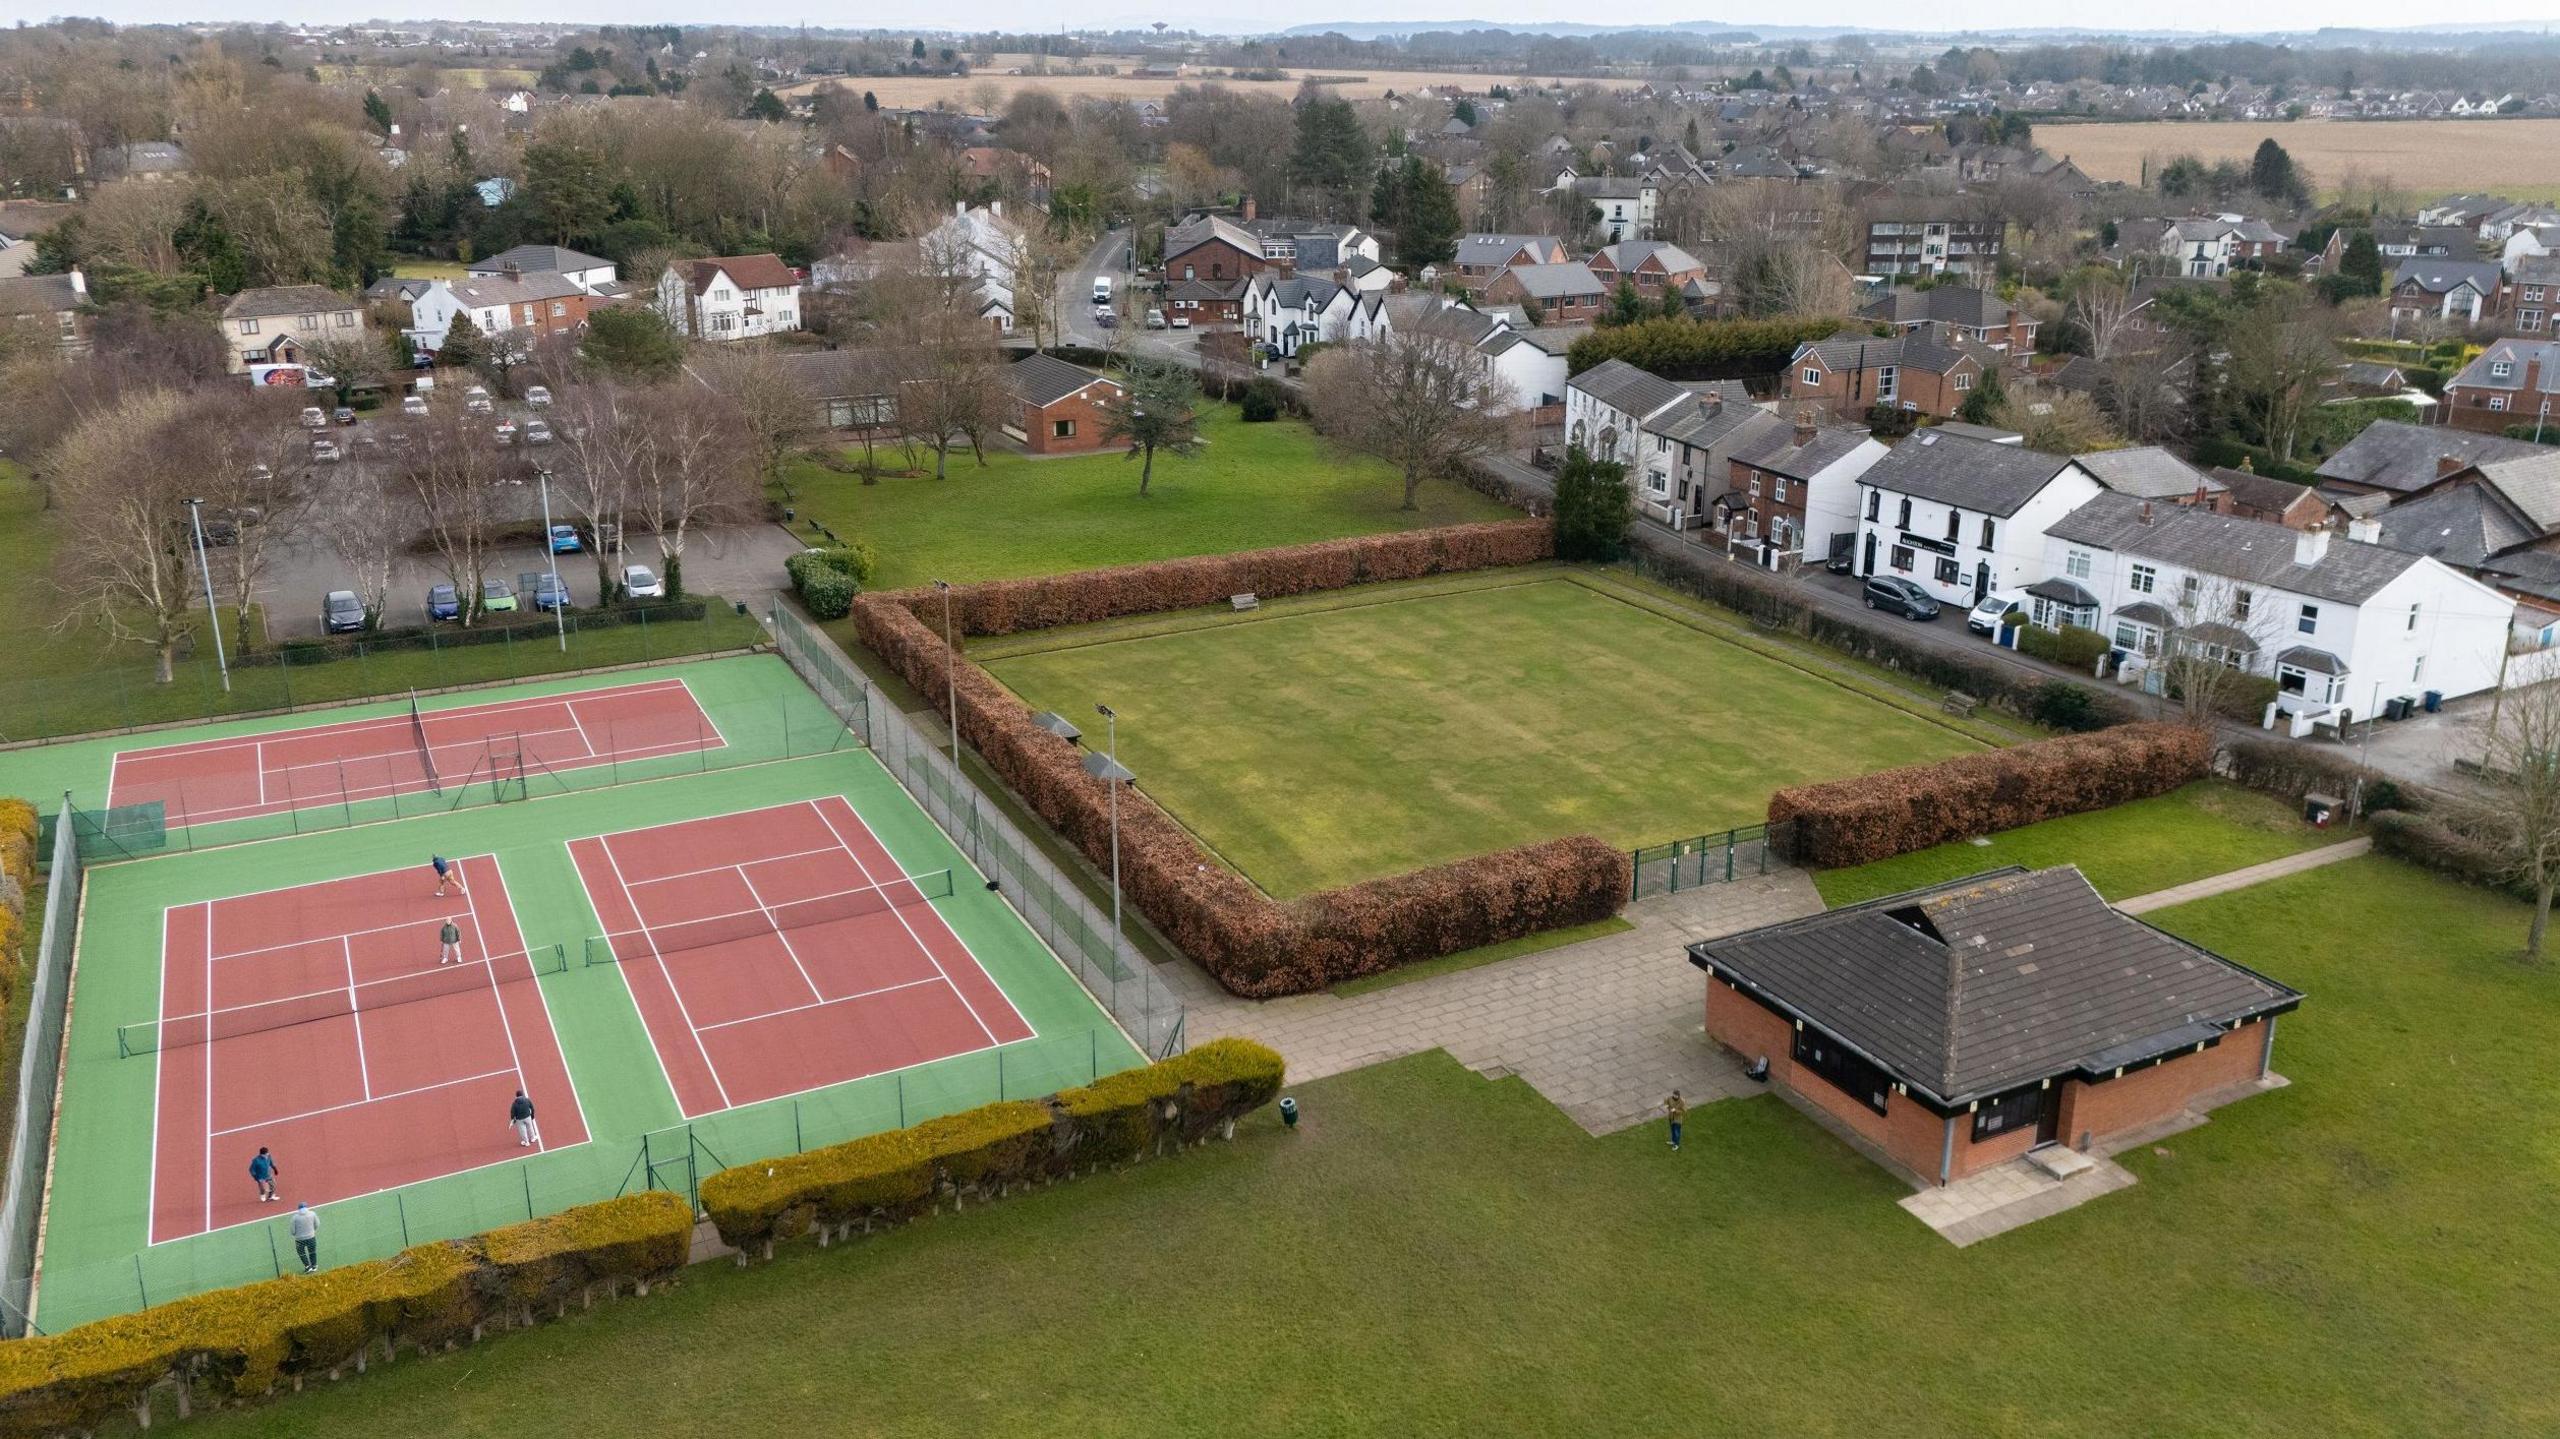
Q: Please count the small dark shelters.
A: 2